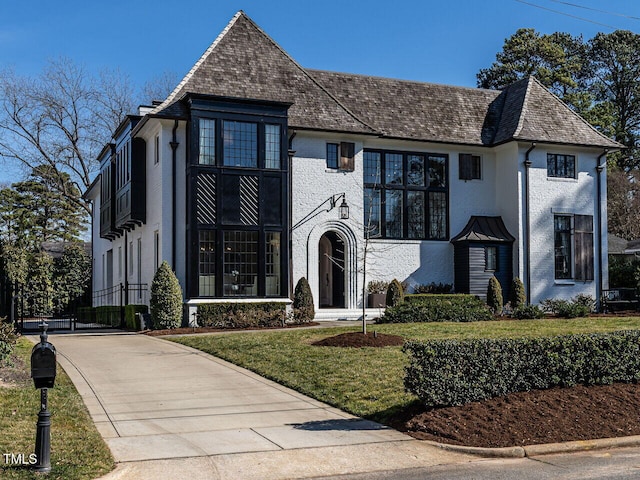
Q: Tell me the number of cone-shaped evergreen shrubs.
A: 5